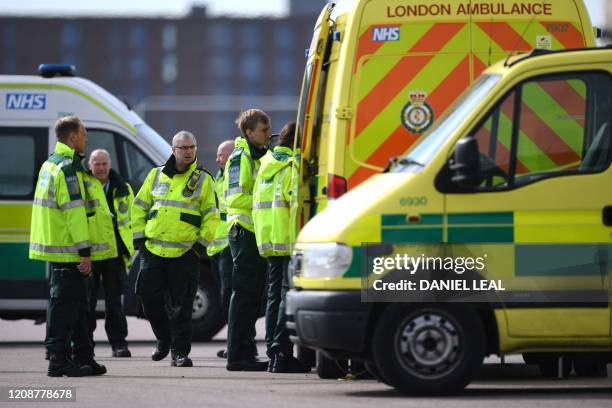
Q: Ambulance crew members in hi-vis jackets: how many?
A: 6